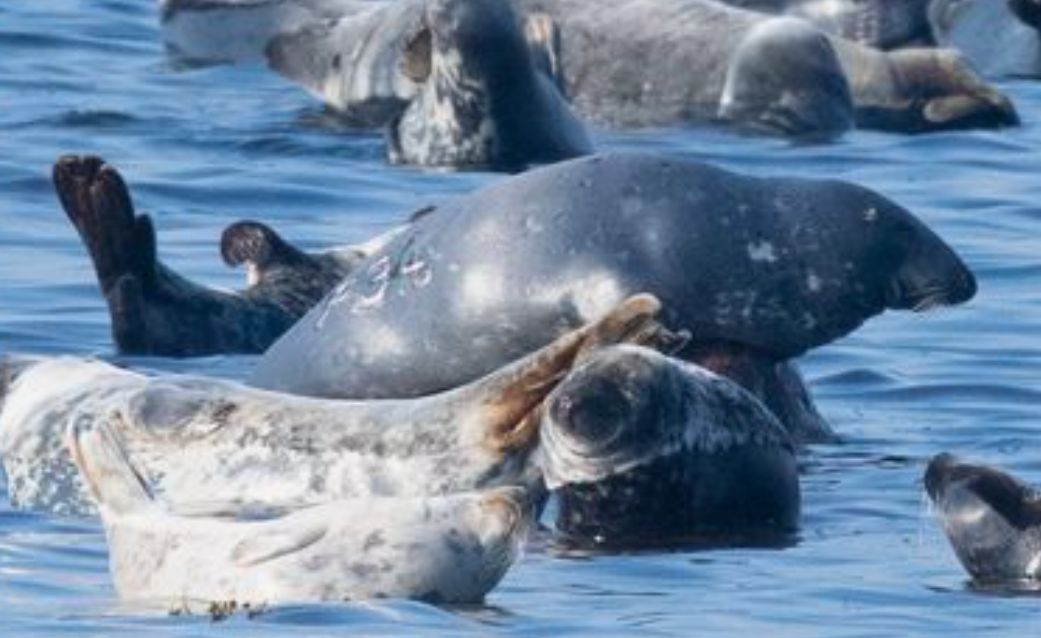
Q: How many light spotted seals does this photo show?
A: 2